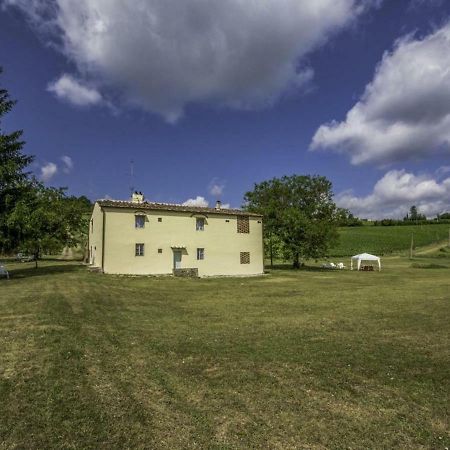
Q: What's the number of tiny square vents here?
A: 2